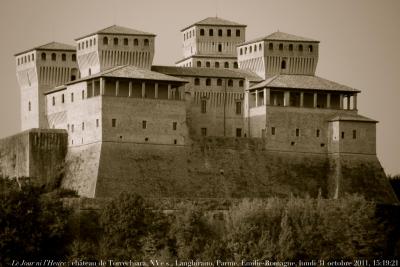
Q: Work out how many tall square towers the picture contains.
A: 4